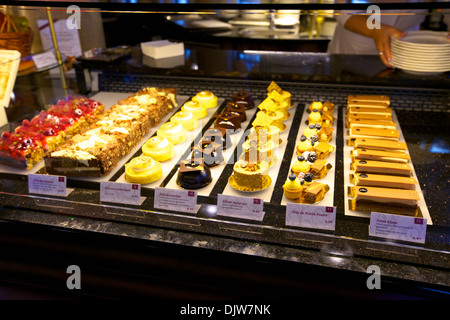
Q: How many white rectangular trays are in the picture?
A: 7